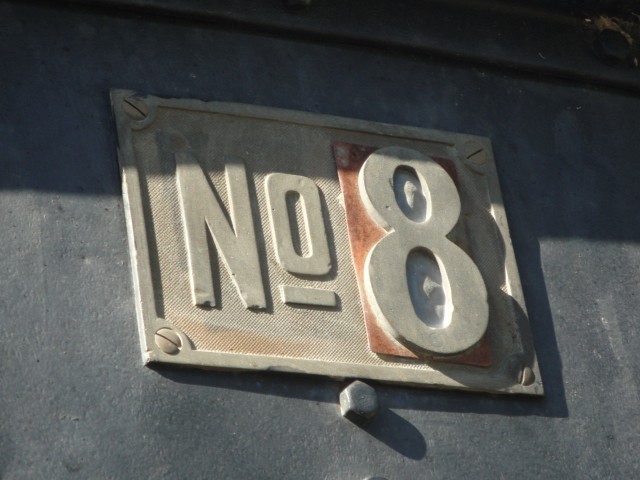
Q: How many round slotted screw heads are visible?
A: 4